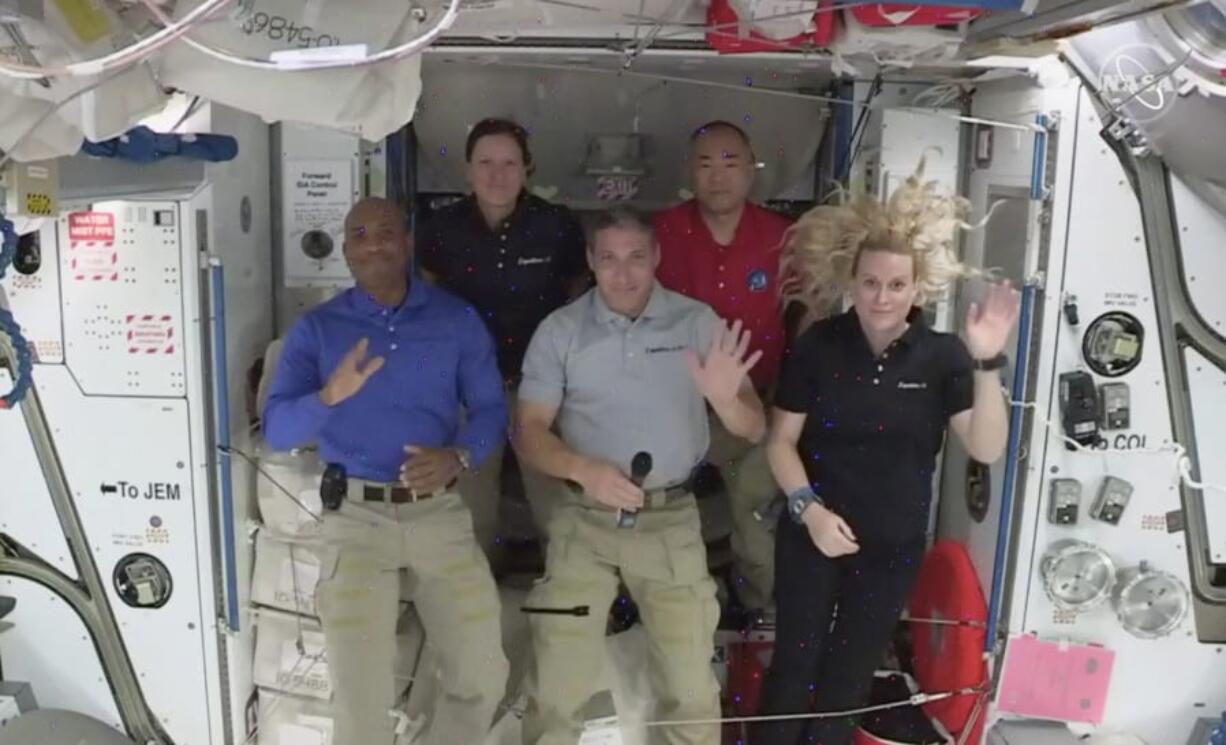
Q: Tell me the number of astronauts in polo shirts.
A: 5